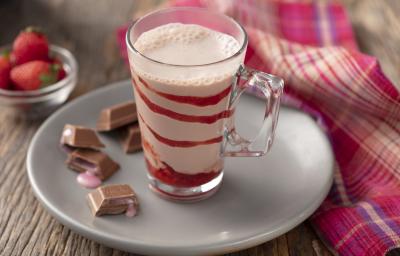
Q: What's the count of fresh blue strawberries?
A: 0